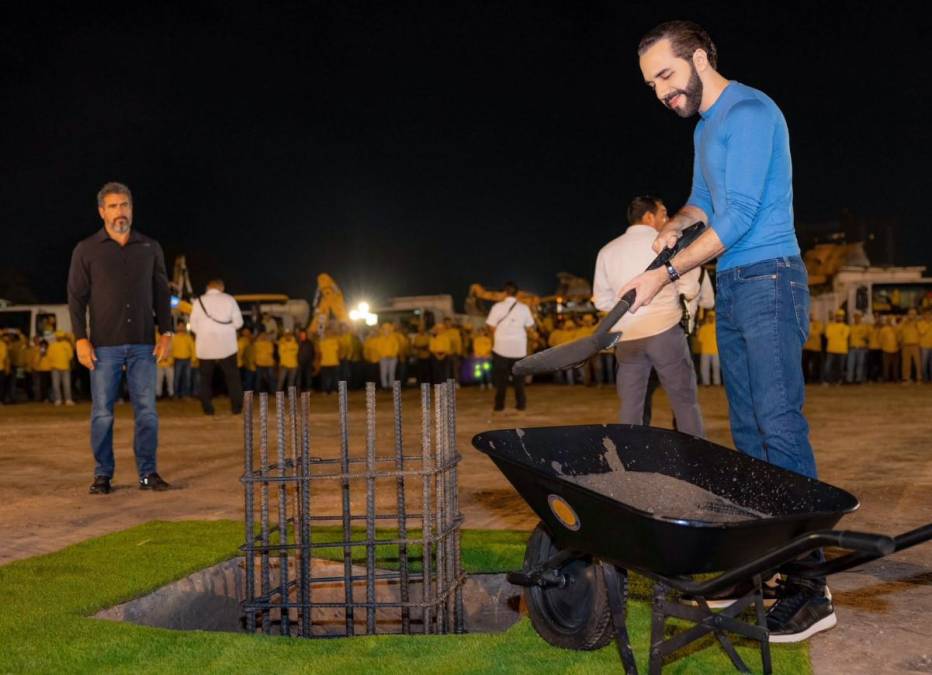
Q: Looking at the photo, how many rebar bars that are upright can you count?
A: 12